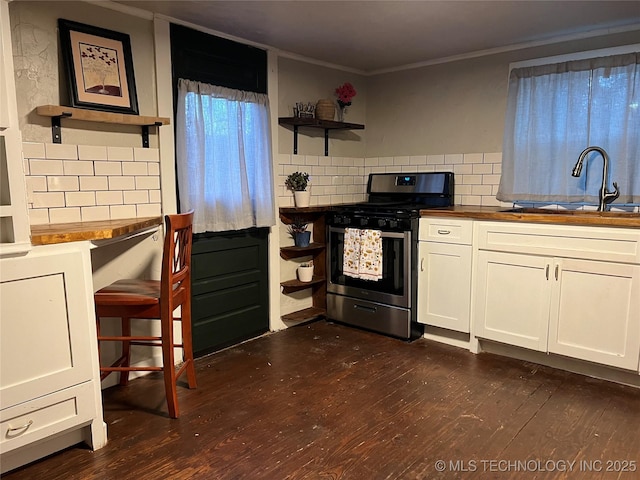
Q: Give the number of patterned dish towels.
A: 2